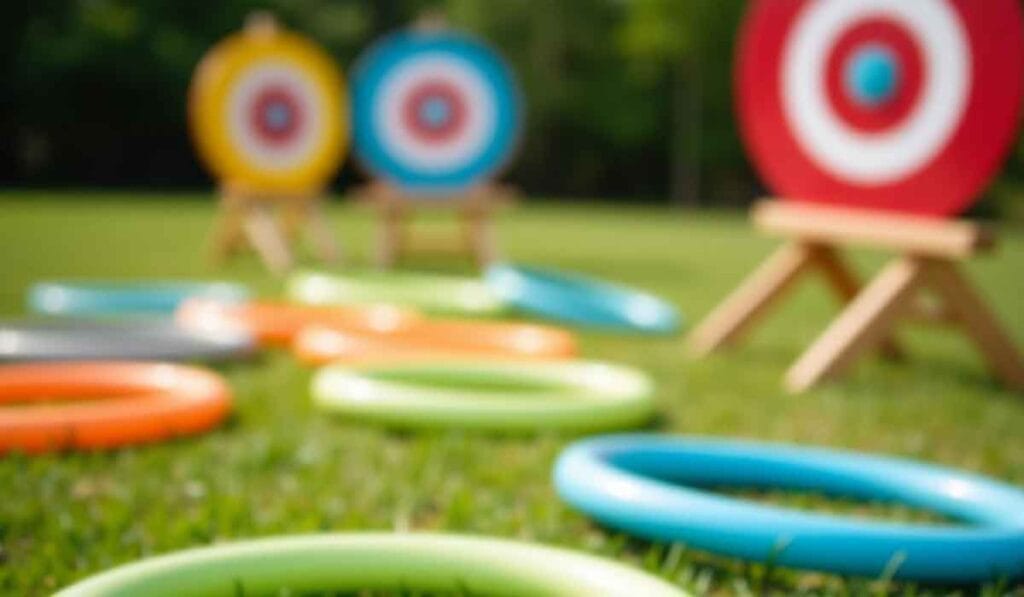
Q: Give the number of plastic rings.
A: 10